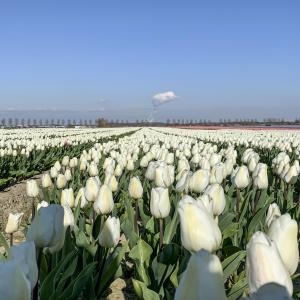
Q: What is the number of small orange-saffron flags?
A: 0